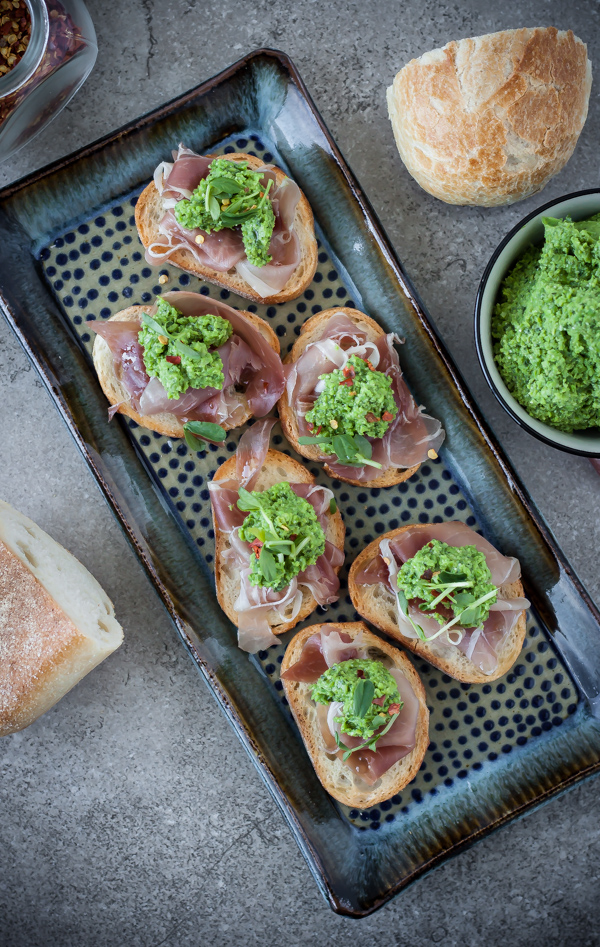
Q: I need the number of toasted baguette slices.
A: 6